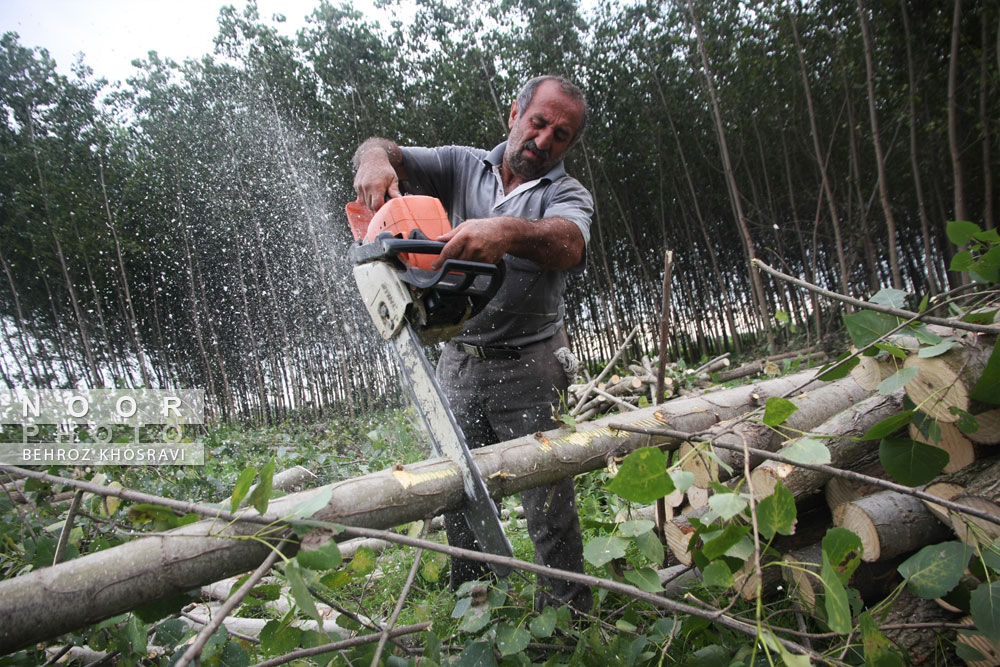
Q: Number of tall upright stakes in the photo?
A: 1